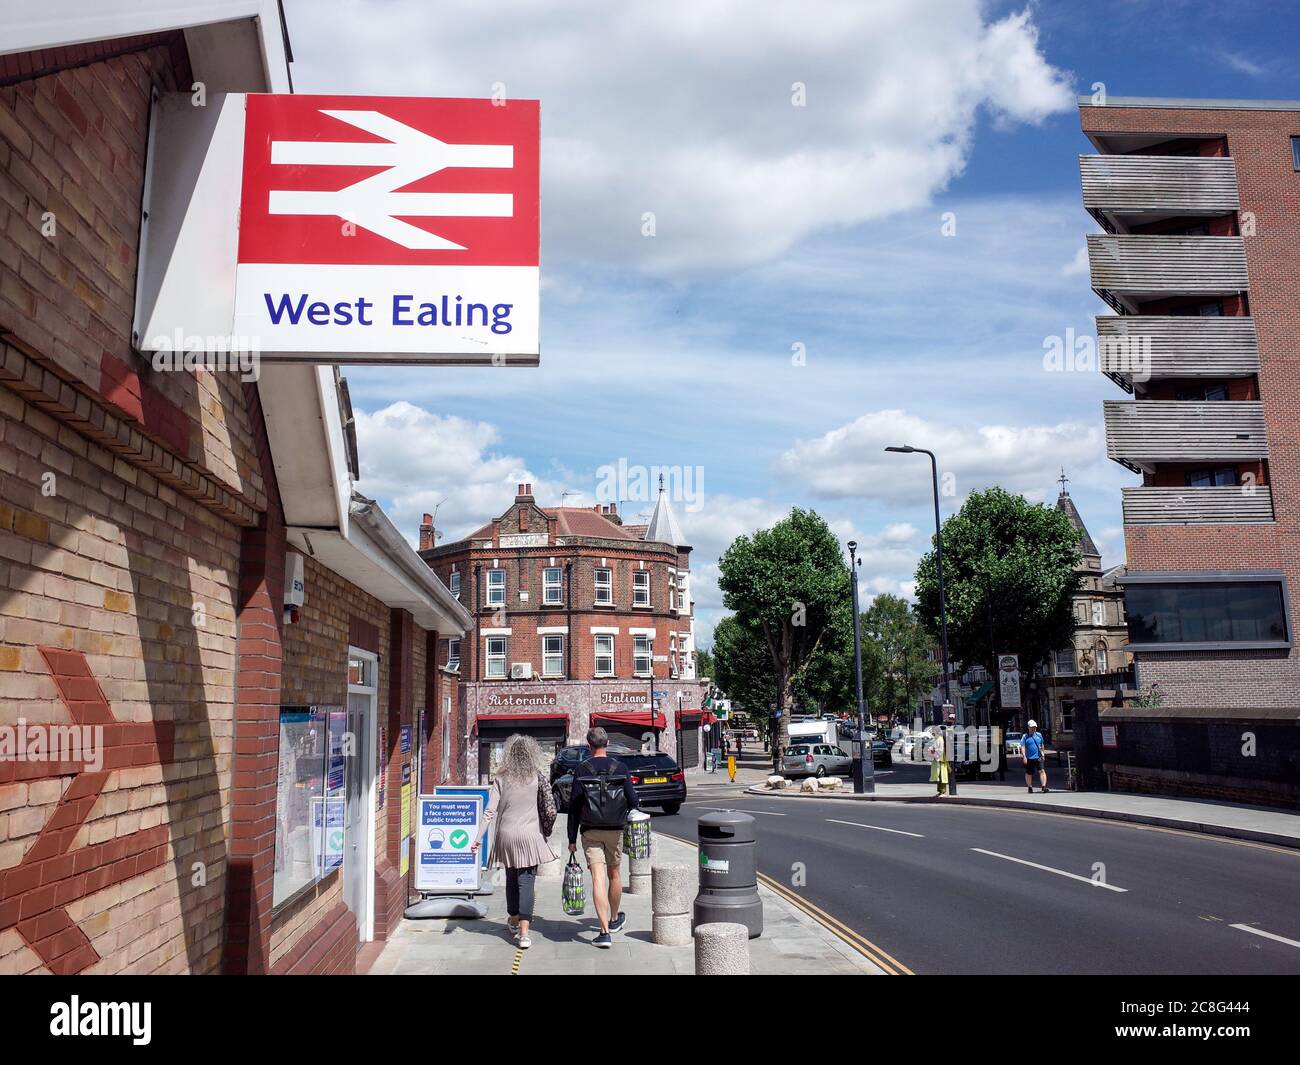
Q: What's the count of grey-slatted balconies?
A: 5